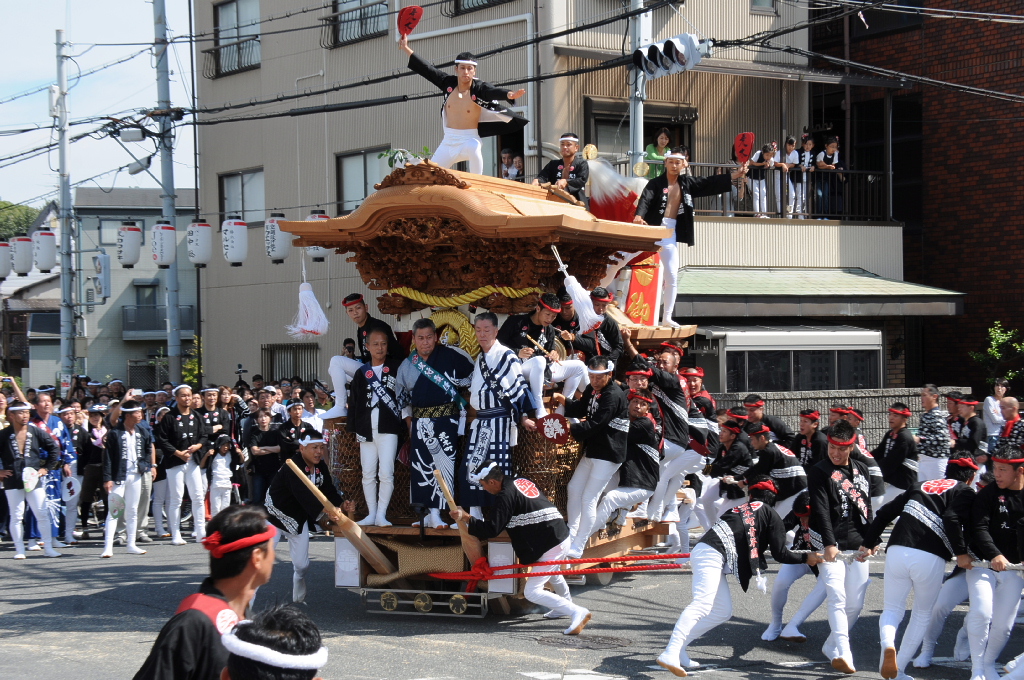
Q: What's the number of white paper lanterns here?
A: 9